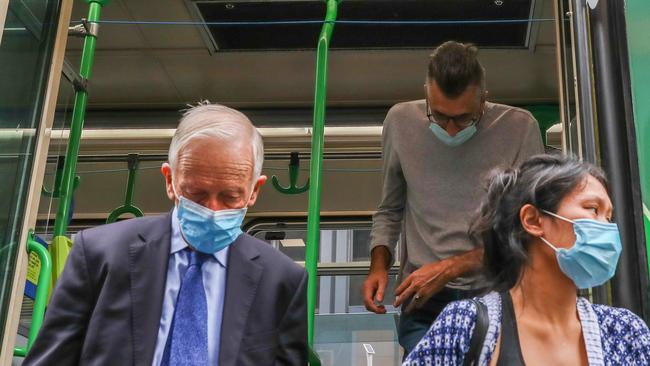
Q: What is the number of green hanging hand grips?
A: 3